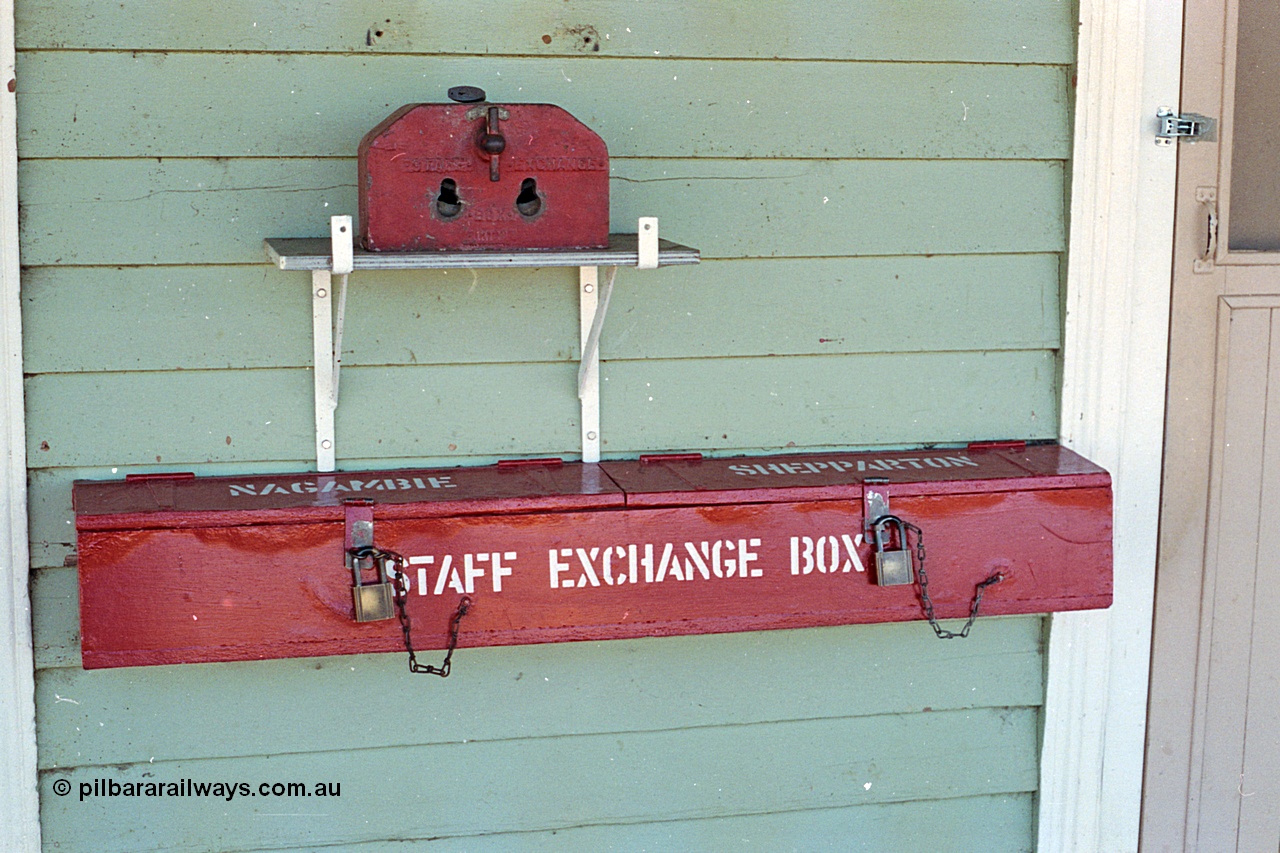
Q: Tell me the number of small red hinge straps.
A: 4